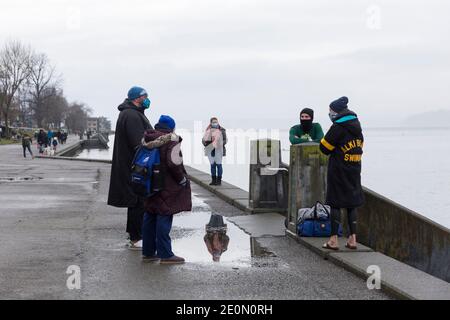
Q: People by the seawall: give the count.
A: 5